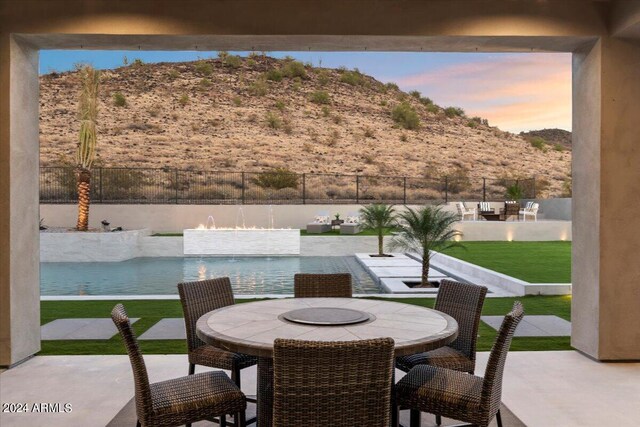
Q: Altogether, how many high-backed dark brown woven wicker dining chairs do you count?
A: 6